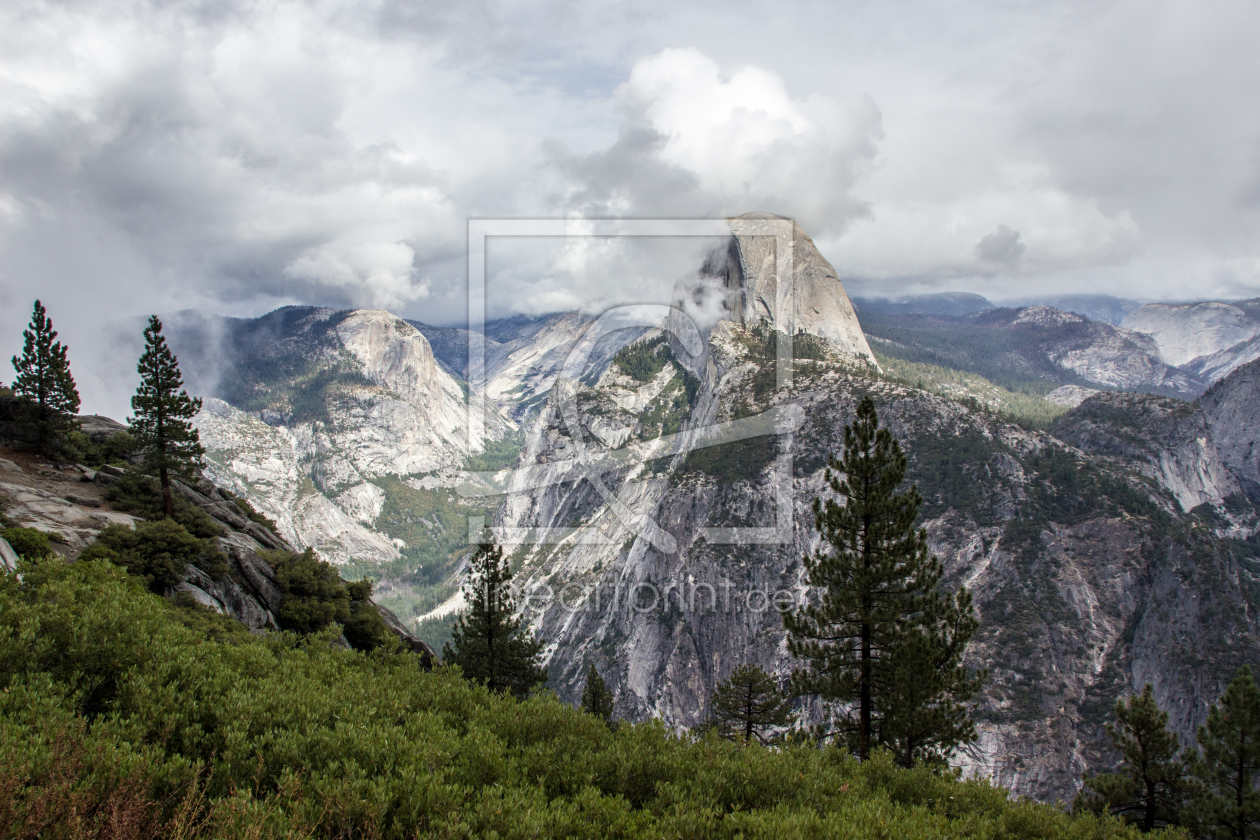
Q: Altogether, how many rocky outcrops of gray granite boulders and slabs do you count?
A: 1